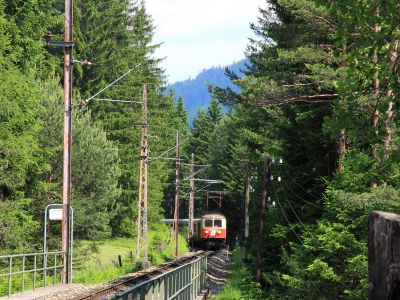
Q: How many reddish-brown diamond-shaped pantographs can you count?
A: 1